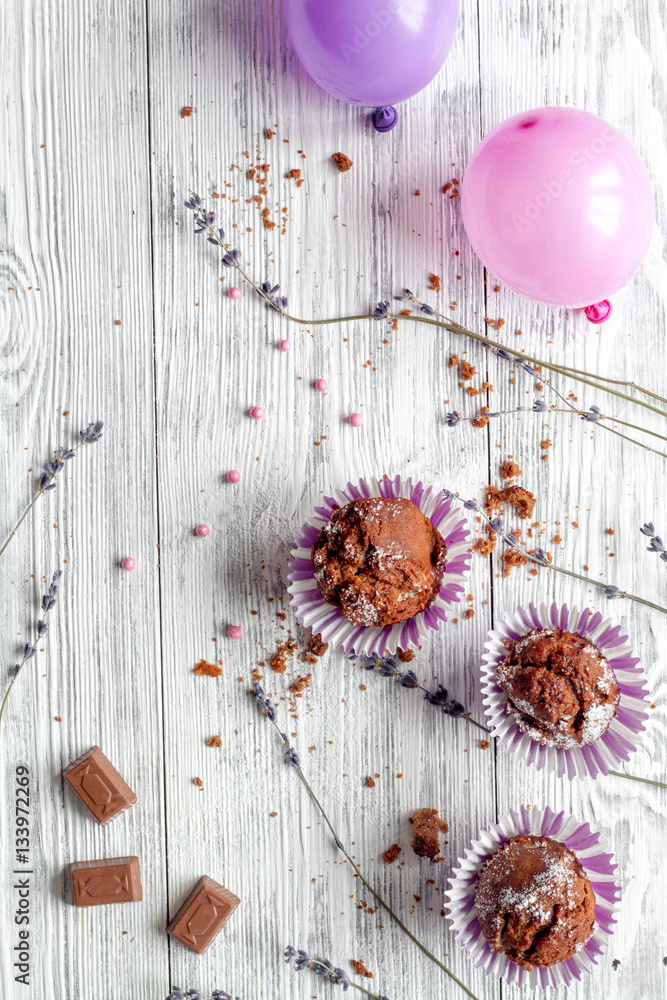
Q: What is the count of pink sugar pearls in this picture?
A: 9